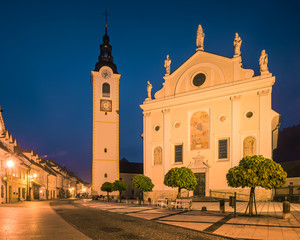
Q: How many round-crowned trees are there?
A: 5